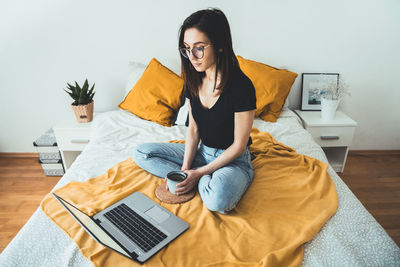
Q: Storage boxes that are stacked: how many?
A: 2